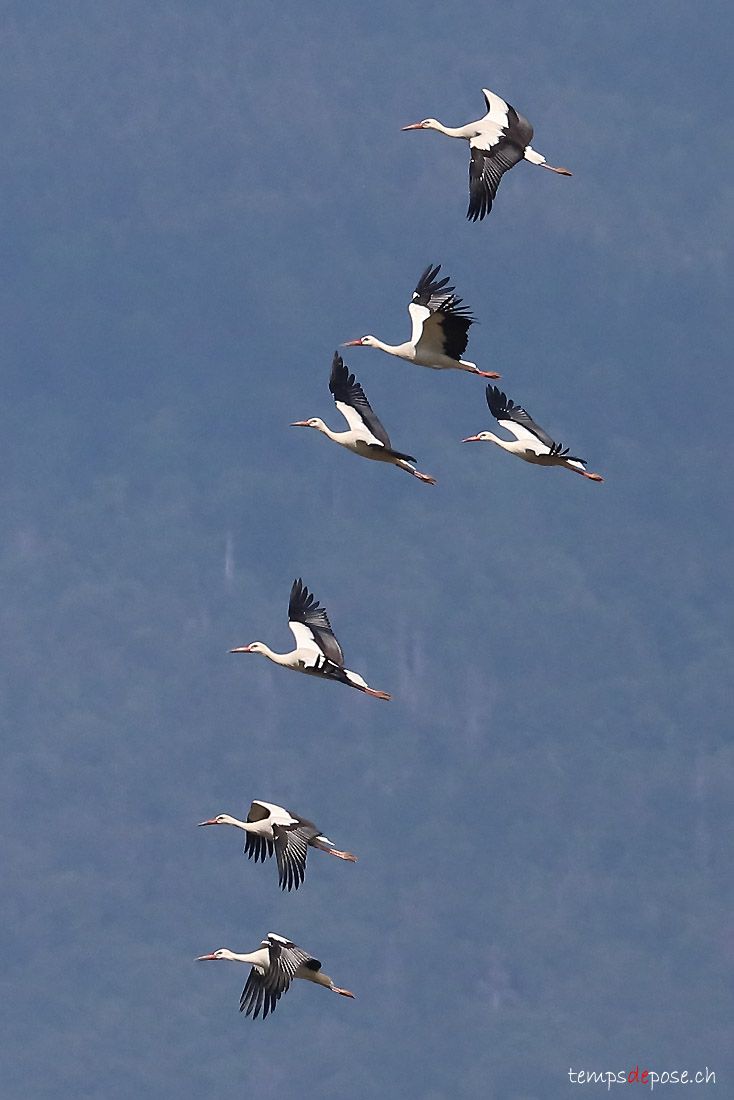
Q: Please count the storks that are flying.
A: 7